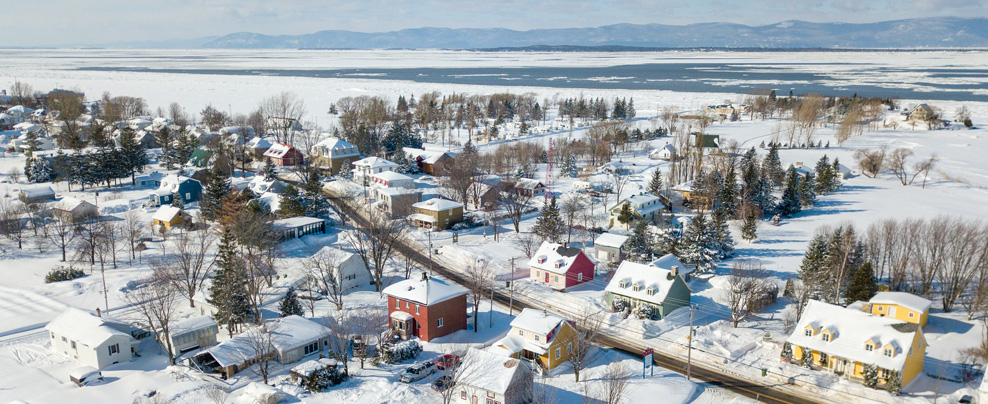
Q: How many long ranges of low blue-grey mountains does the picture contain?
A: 1